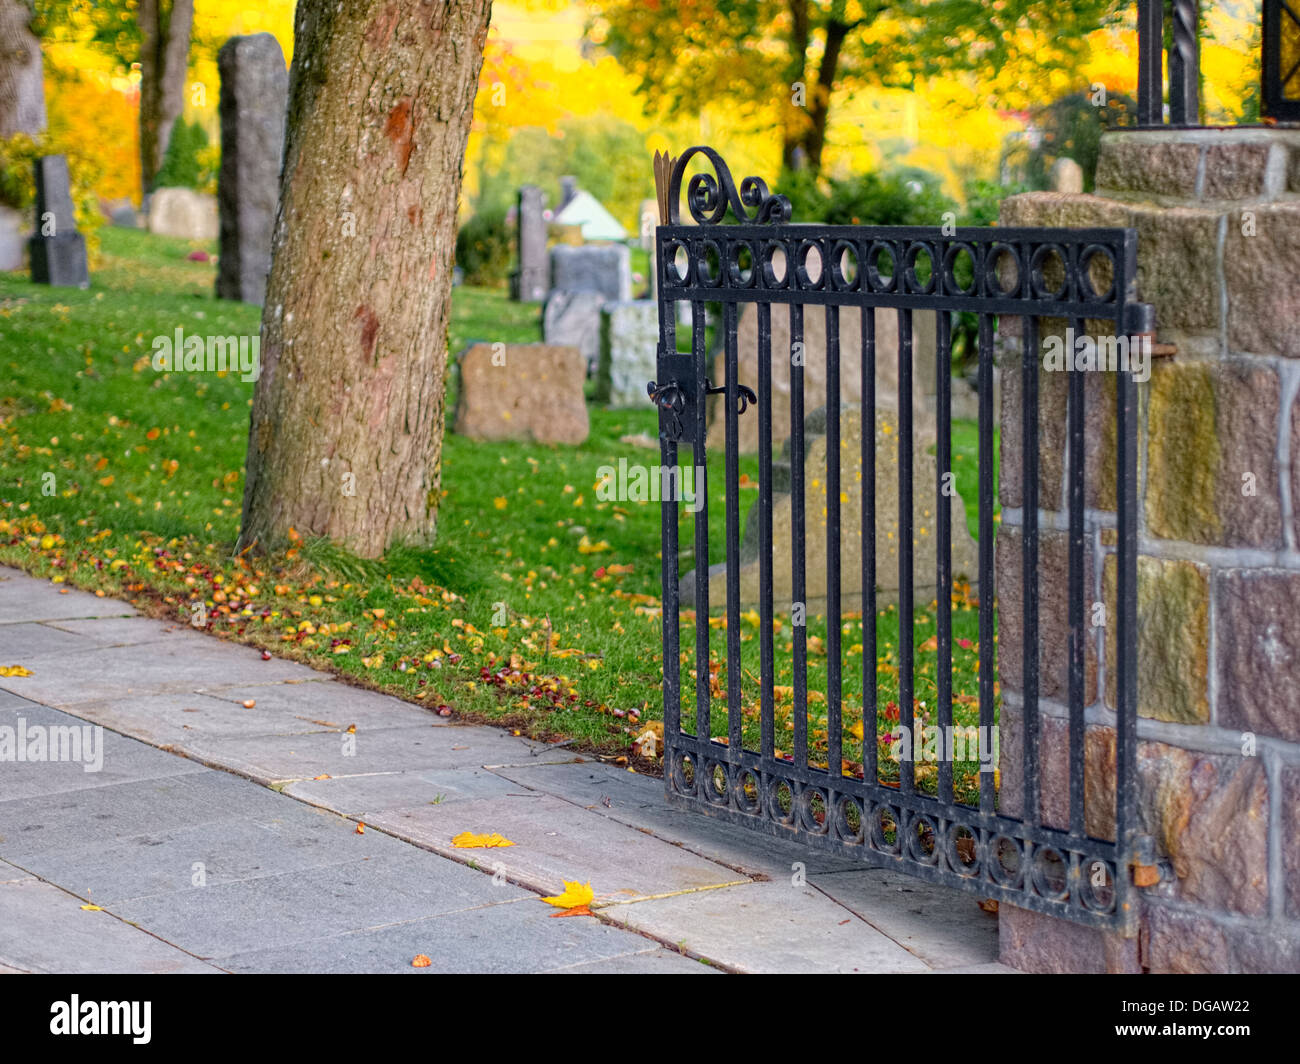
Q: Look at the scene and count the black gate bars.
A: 13